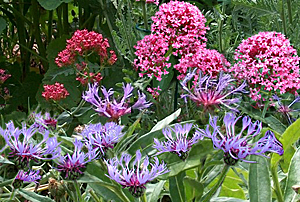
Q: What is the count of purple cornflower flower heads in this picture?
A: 11